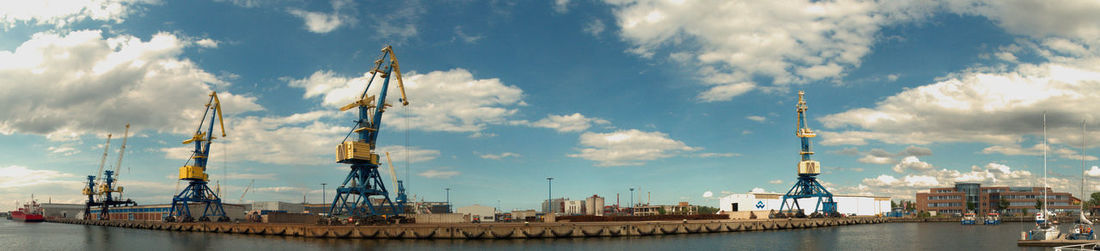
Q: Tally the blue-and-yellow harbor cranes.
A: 6